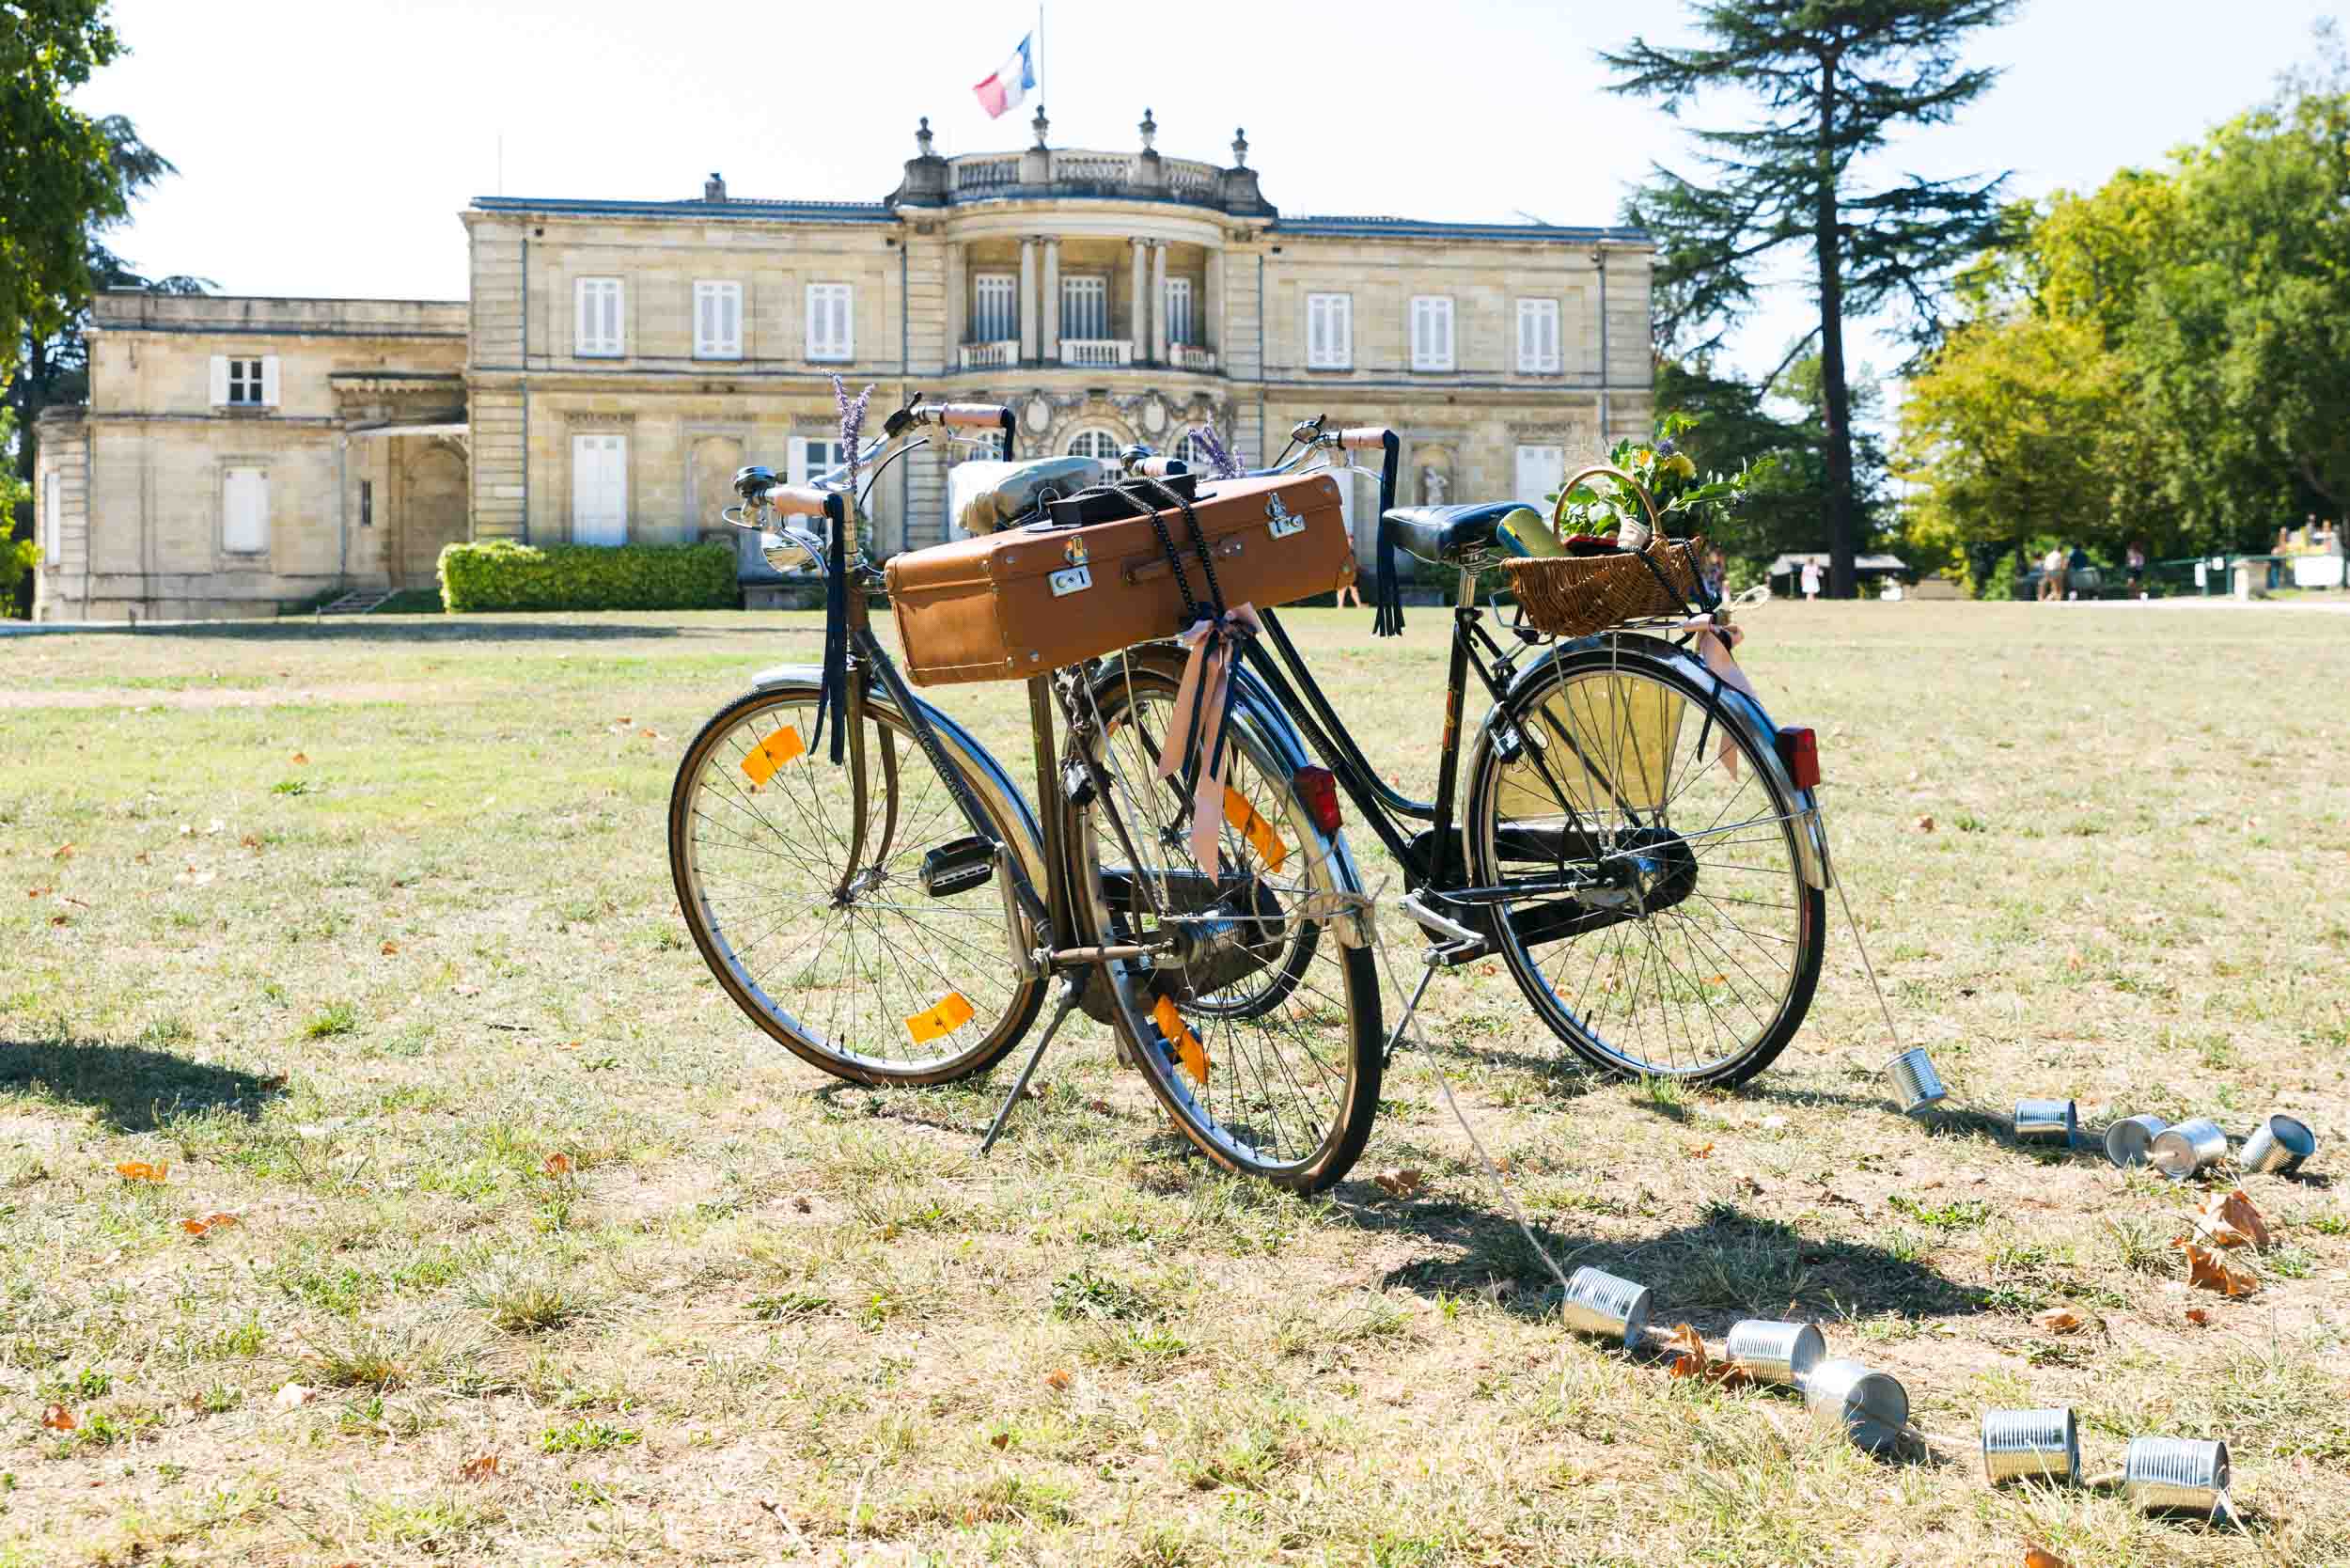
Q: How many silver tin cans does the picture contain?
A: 10